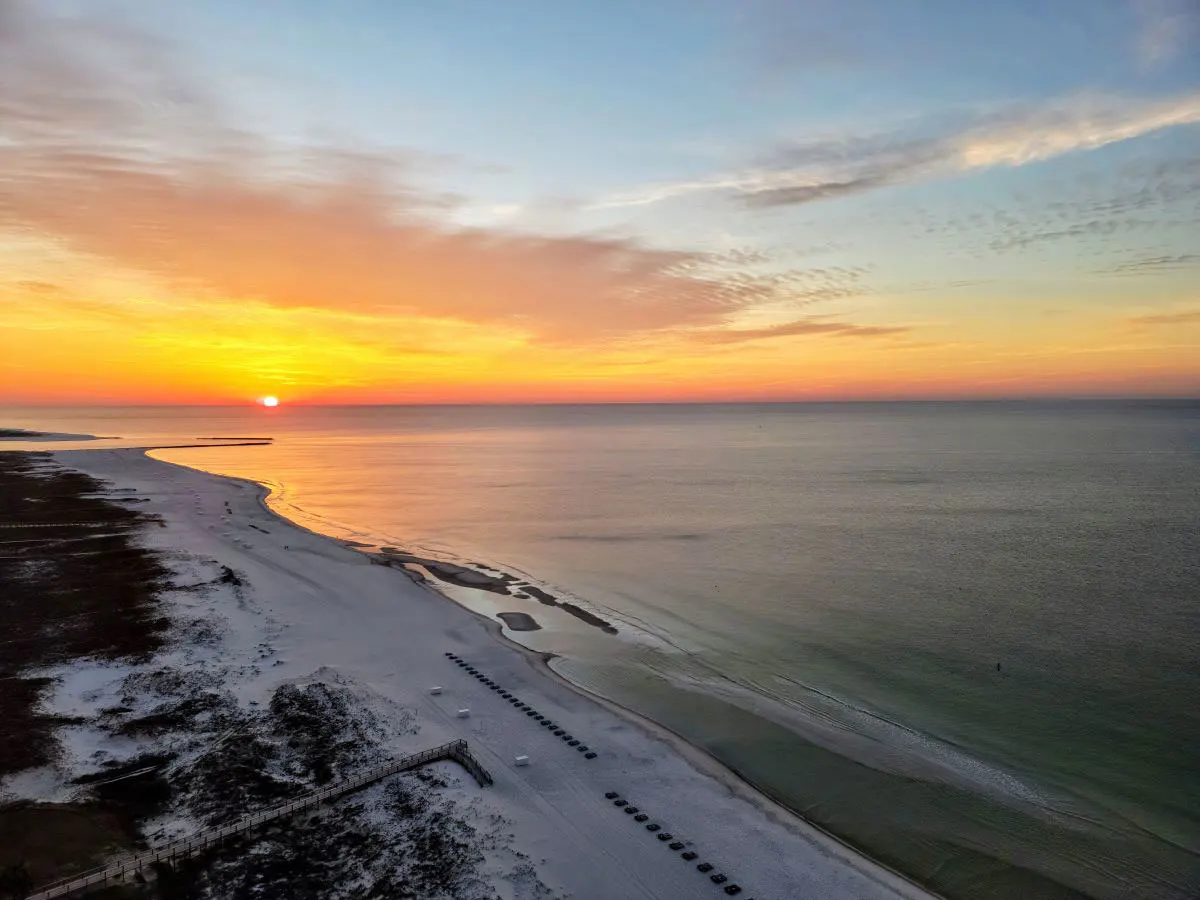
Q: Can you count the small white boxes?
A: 3